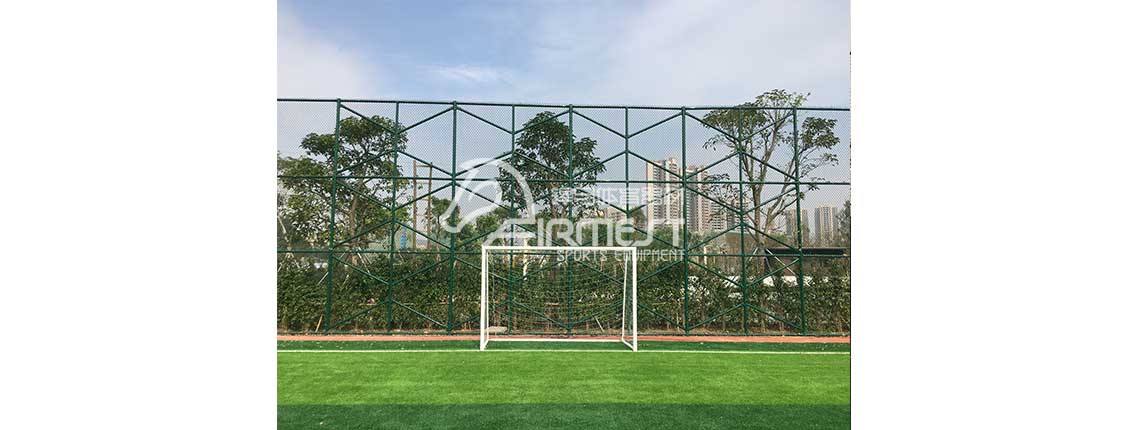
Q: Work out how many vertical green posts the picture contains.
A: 9